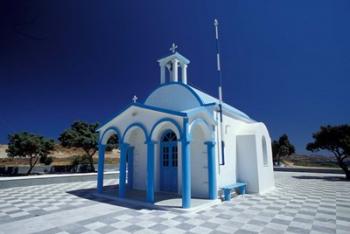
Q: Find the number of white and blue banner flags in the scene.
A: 0